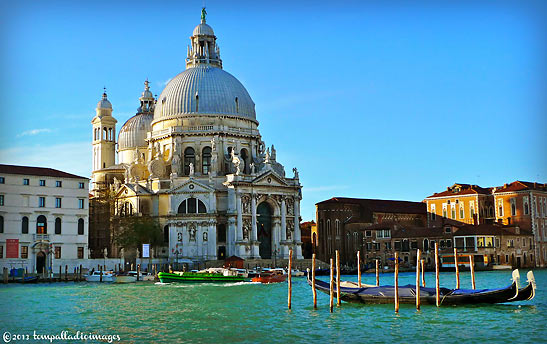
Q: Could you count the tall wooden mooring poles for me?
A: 12